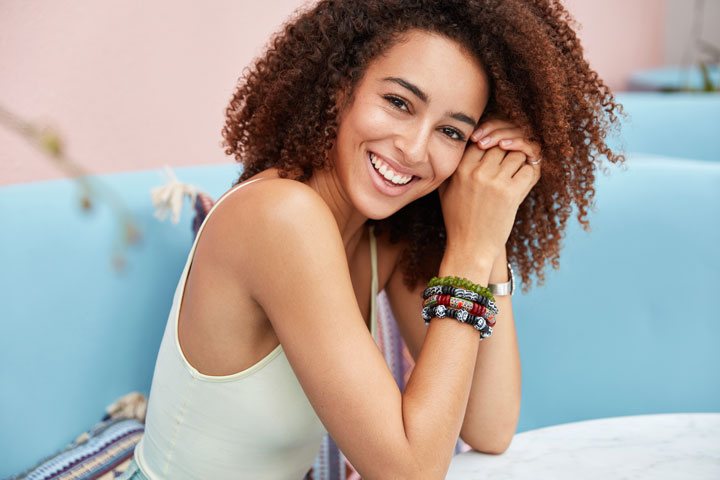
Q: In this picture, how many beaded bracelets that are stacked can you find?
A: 4